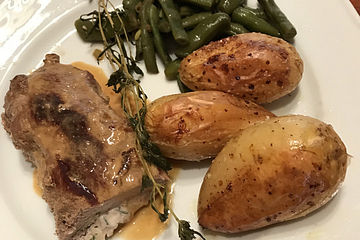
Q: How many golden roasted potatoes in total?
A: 3